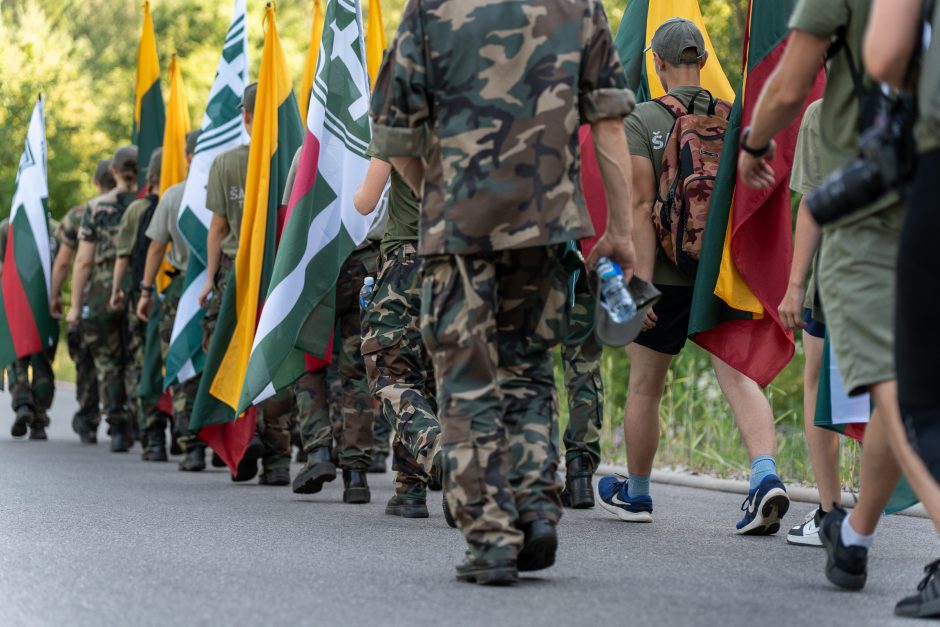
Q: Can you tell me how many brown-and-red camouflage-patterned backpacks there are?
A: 1